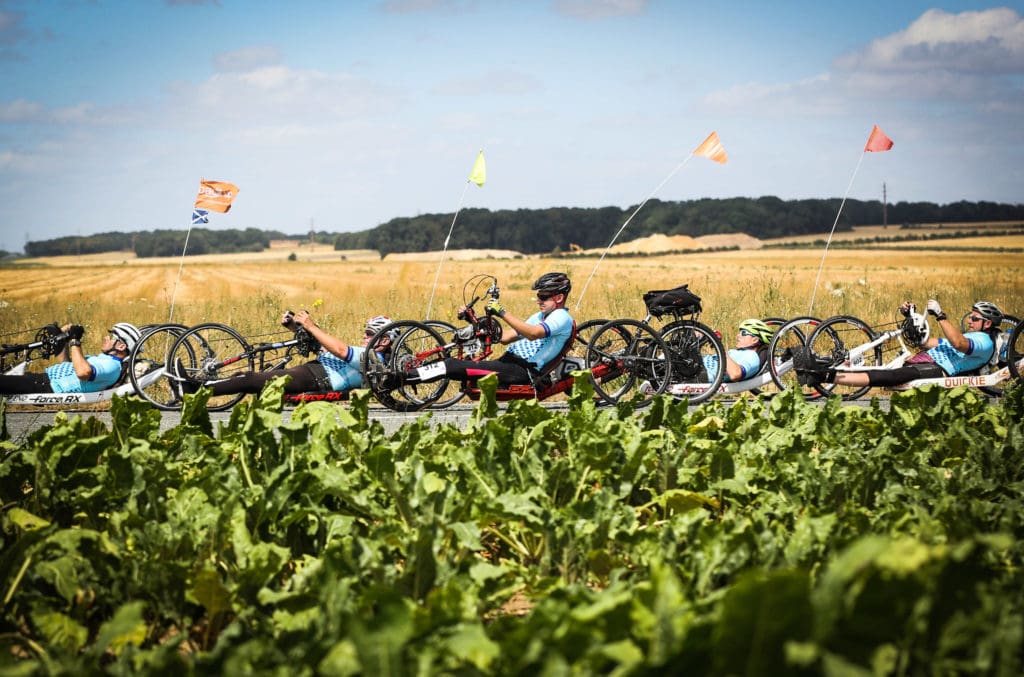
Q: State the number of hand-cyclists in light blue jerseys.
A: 5